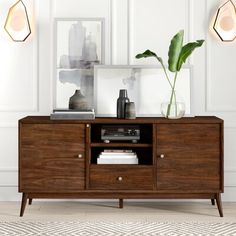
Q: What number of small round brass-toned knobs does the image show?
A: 3